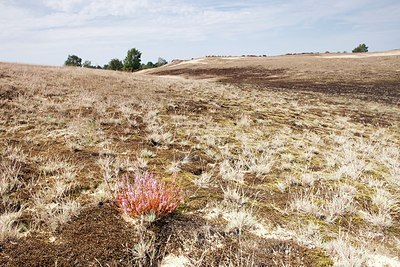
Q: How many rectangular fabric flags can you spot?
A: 0